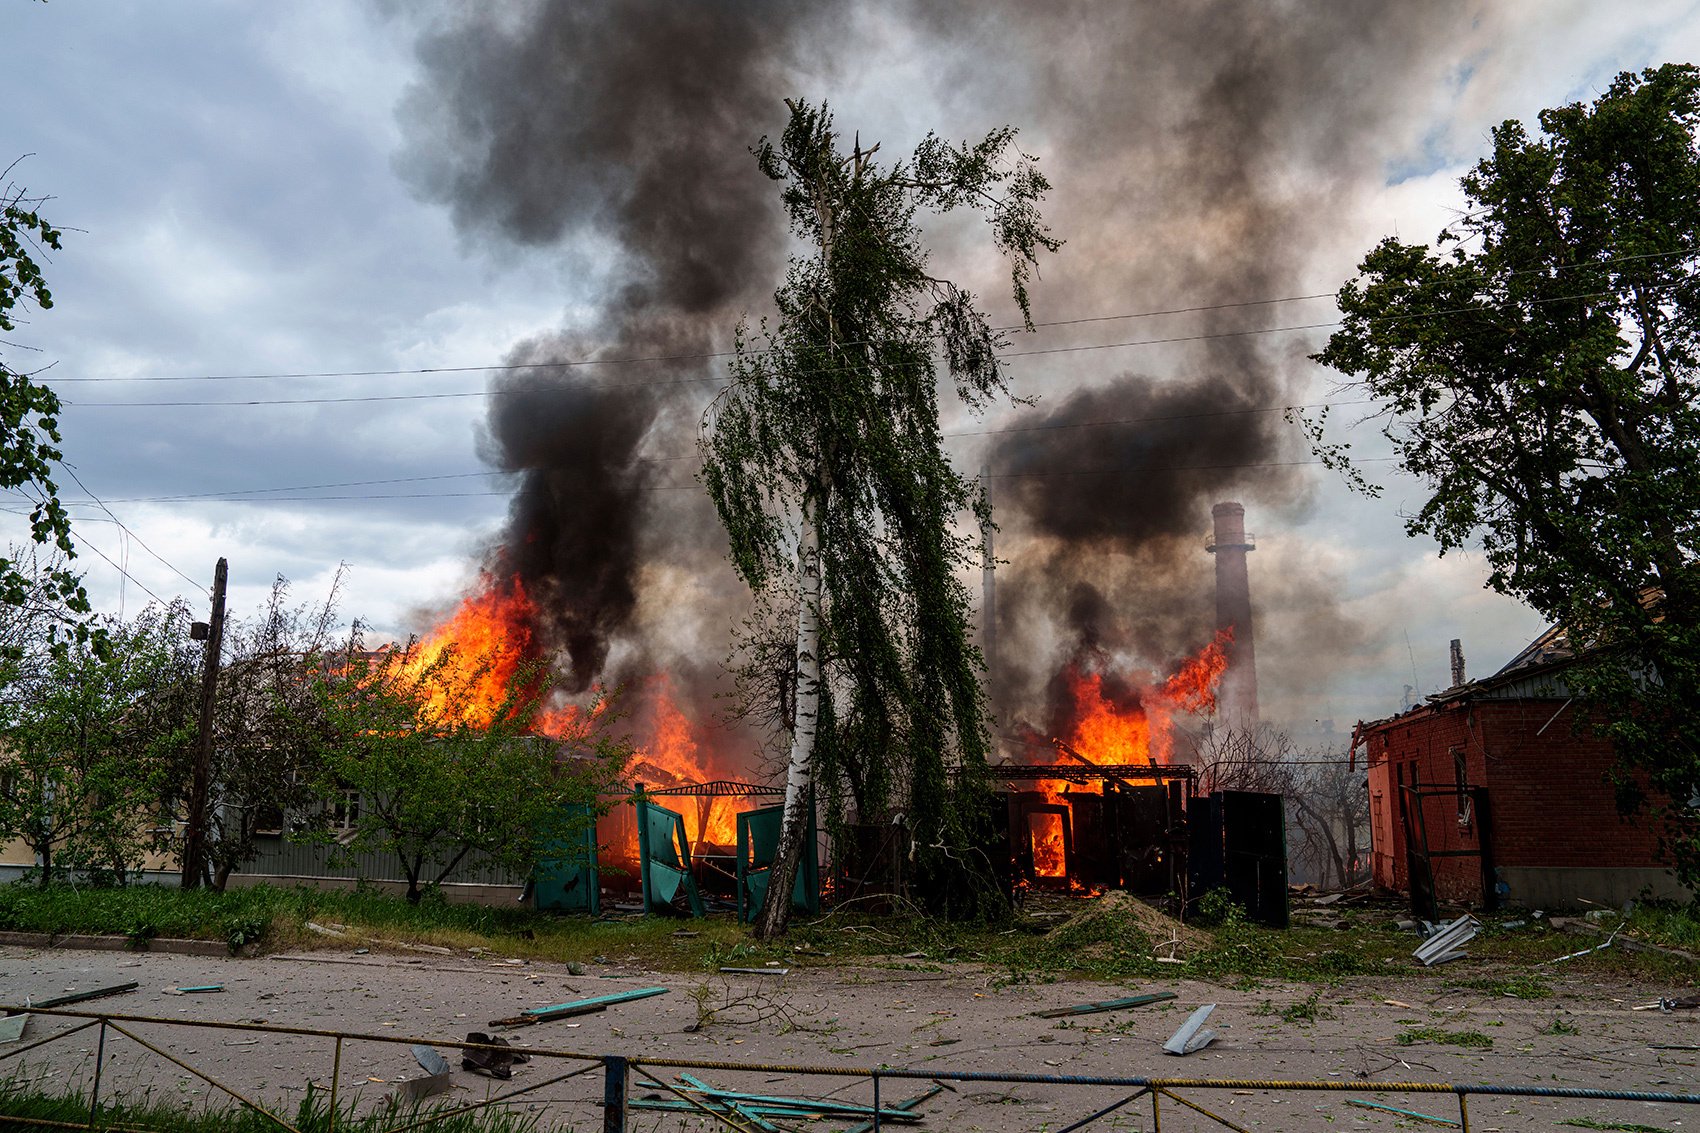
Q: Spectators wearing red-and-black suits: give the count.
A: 0